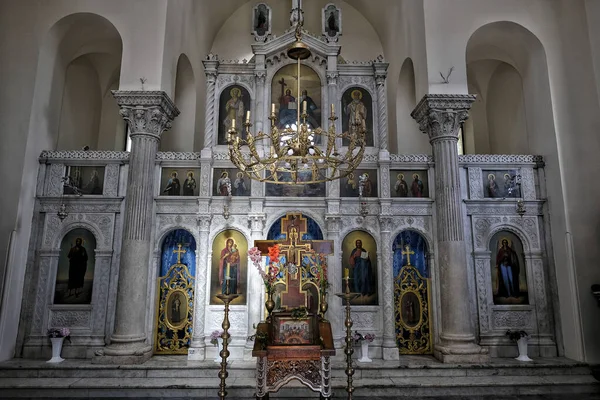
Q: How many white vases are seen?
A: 4